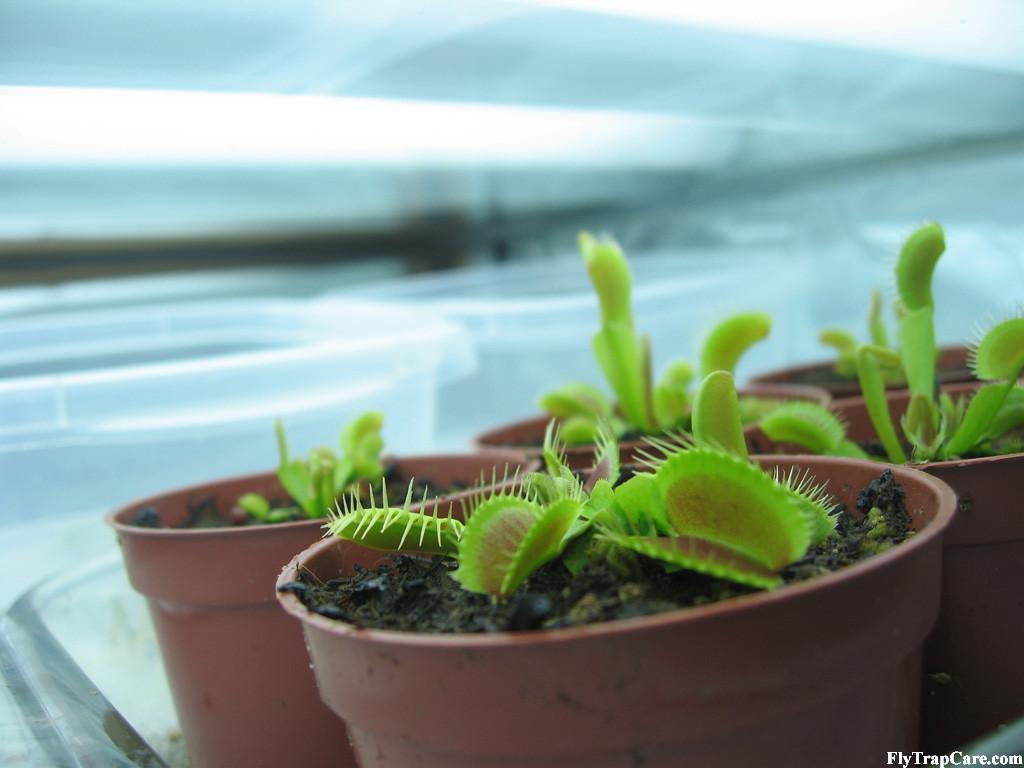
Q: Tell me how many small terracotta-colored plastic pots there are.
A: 5